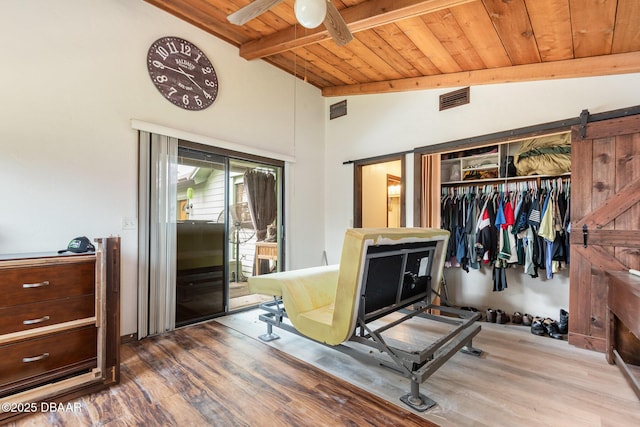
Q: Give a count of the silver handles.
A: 3